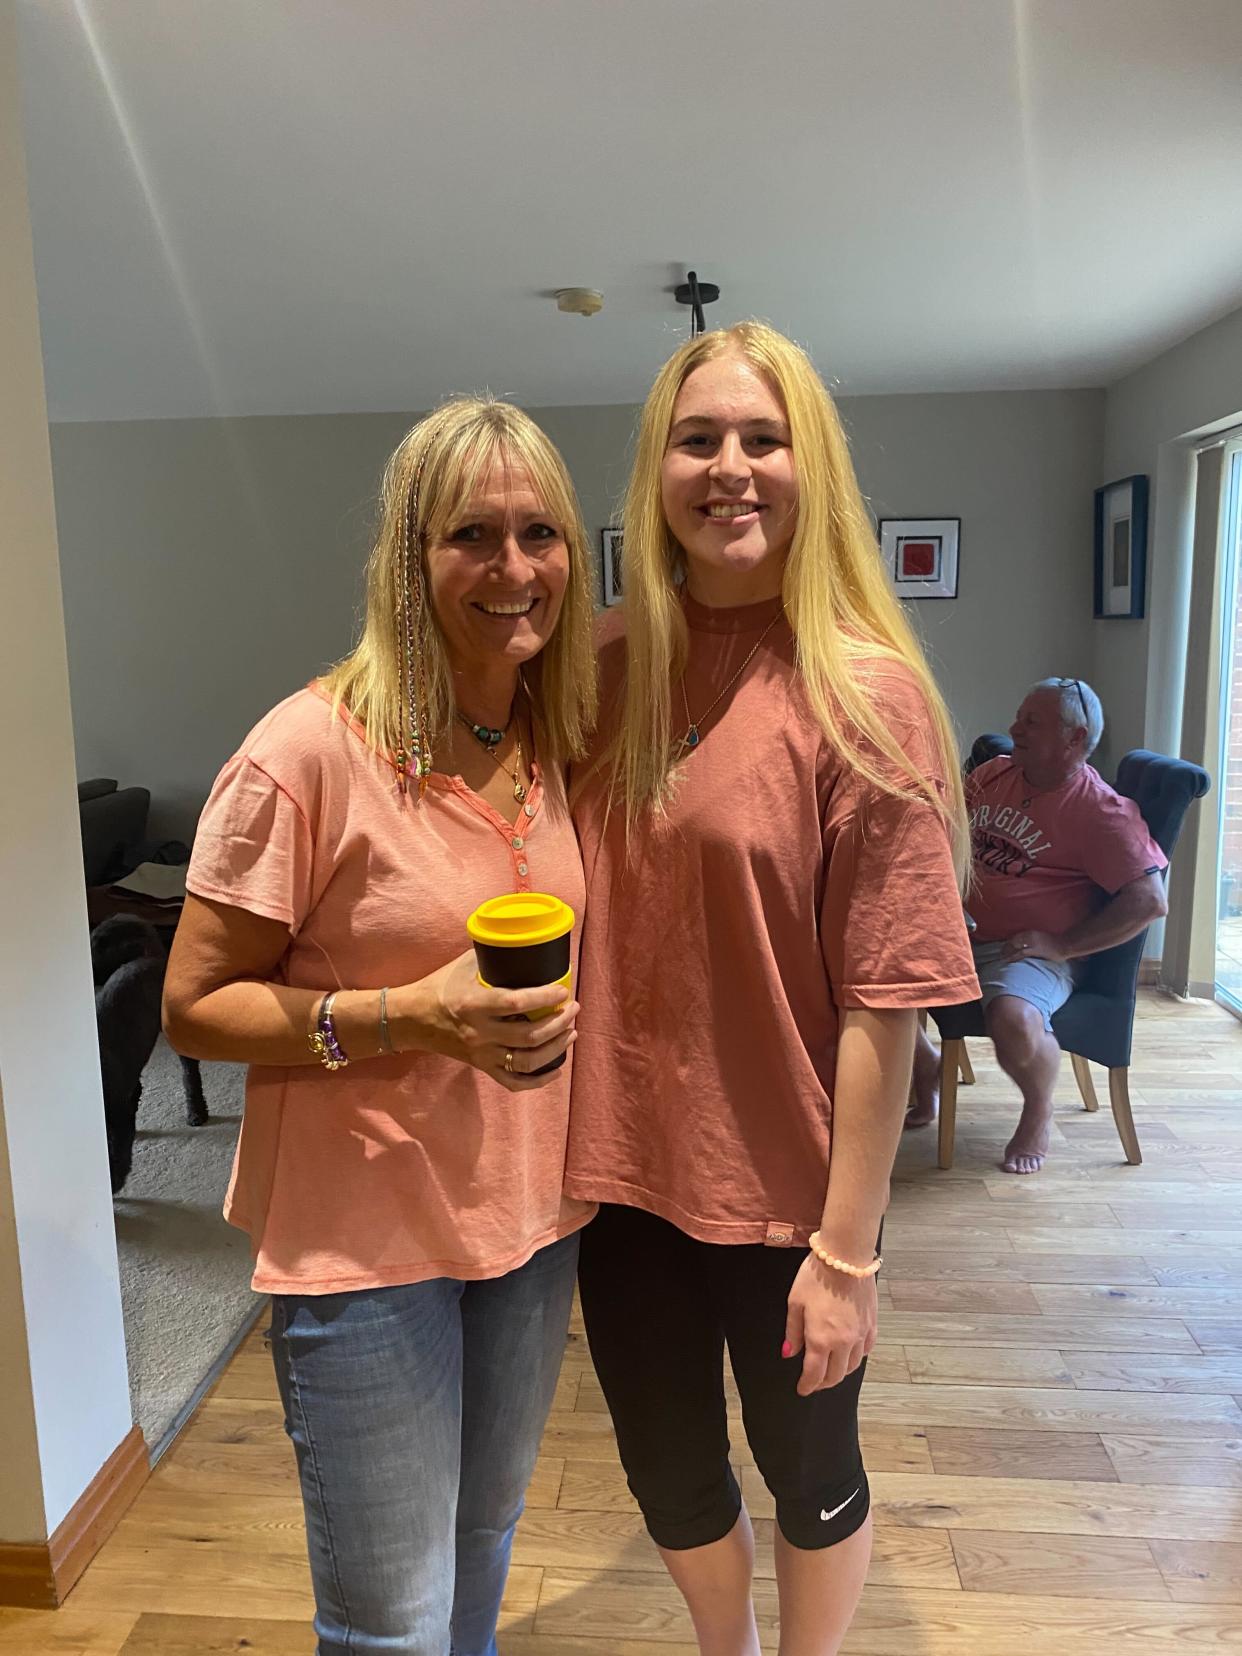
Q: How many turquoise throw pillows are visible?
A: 0